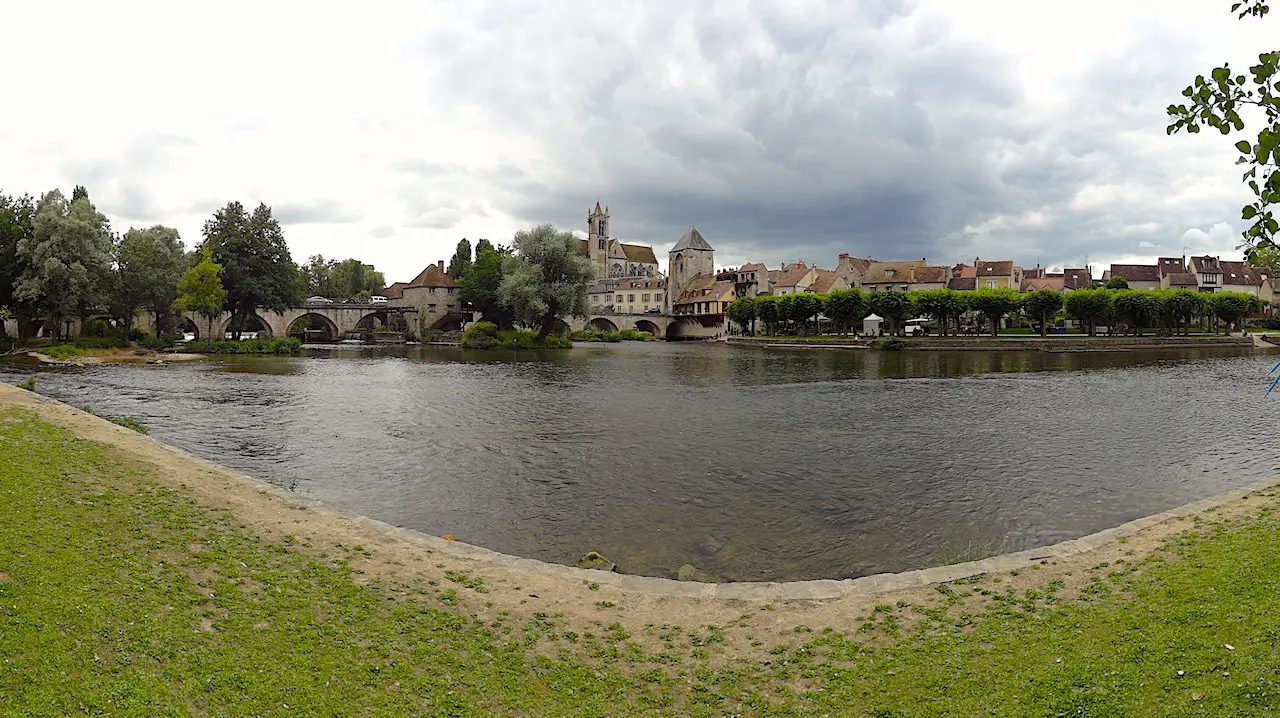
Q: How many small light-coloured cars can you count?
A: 2